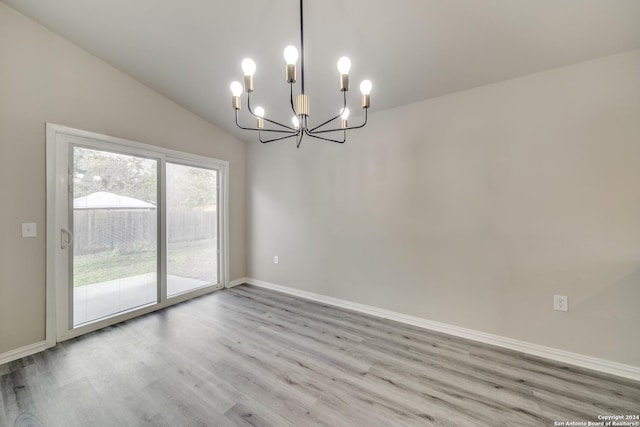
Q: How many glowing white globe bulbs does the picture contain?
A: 8